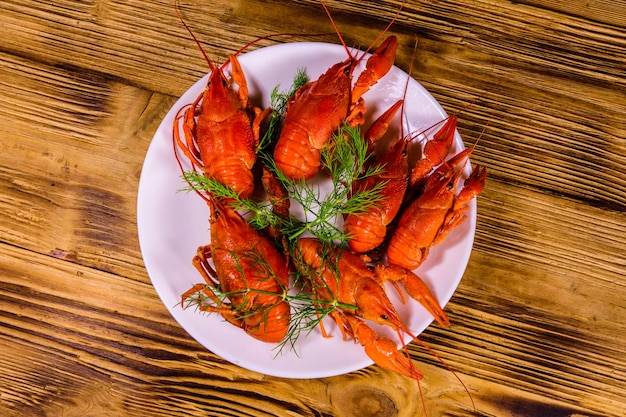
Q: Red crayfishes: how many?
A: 6